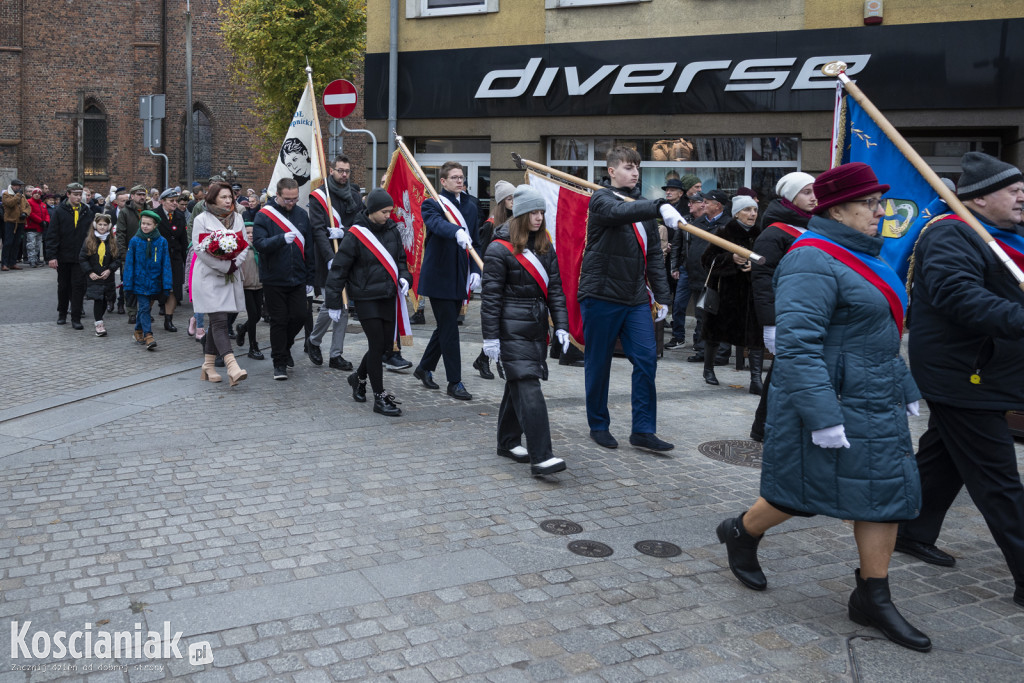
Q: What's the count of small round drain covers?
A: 3